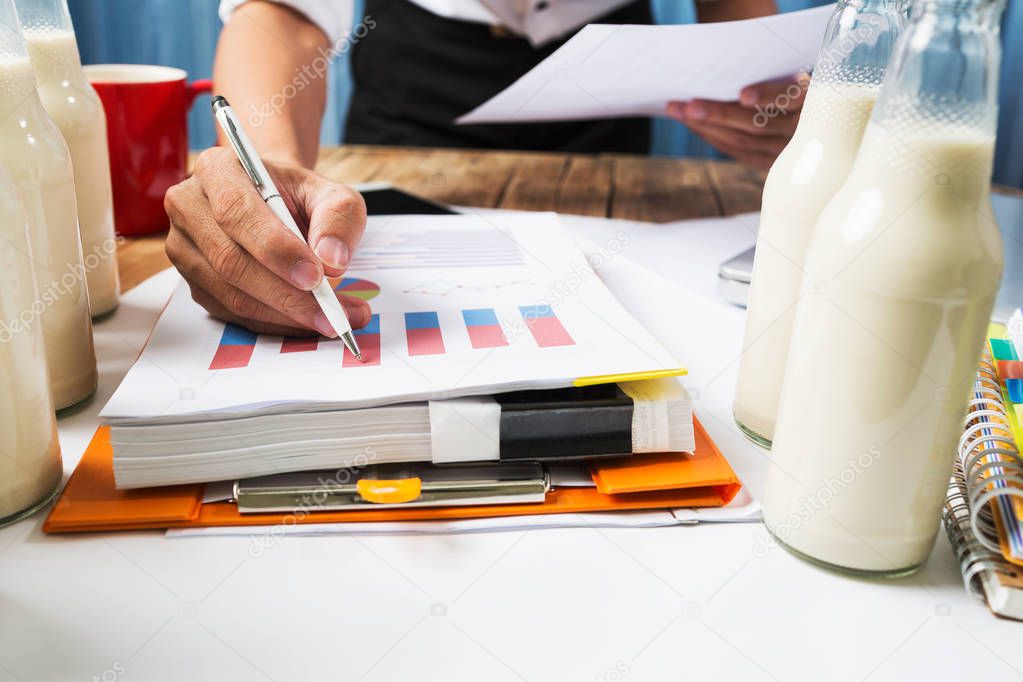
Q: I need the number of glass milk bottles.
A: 5